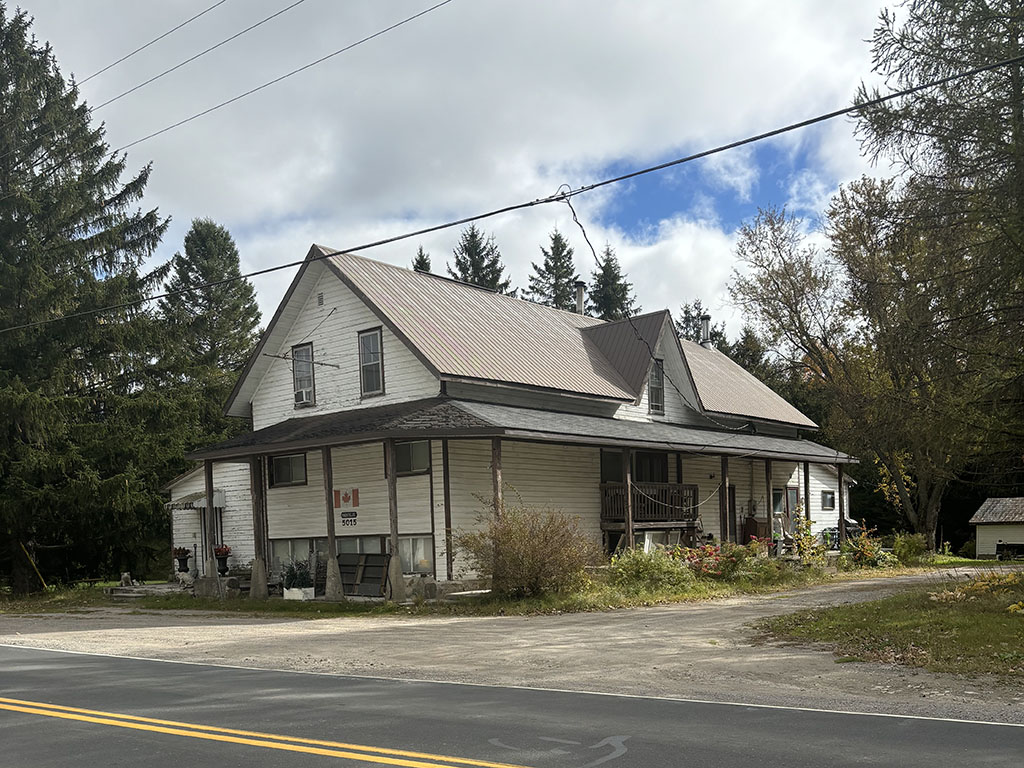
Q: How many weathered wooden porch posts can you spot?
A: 10